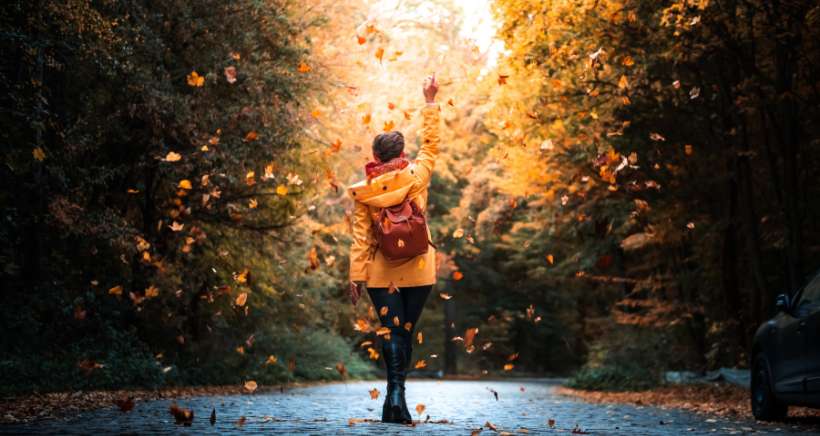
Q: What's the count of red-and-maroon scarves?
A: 1